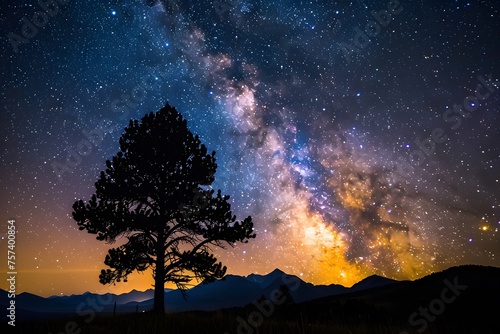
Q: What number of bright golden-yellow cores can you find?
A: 1